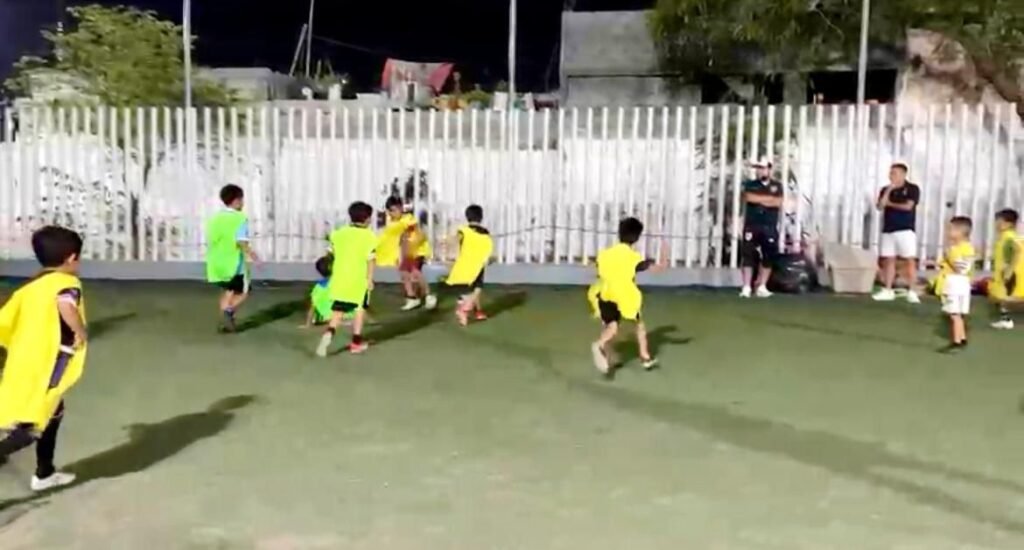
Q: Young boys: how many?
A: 9